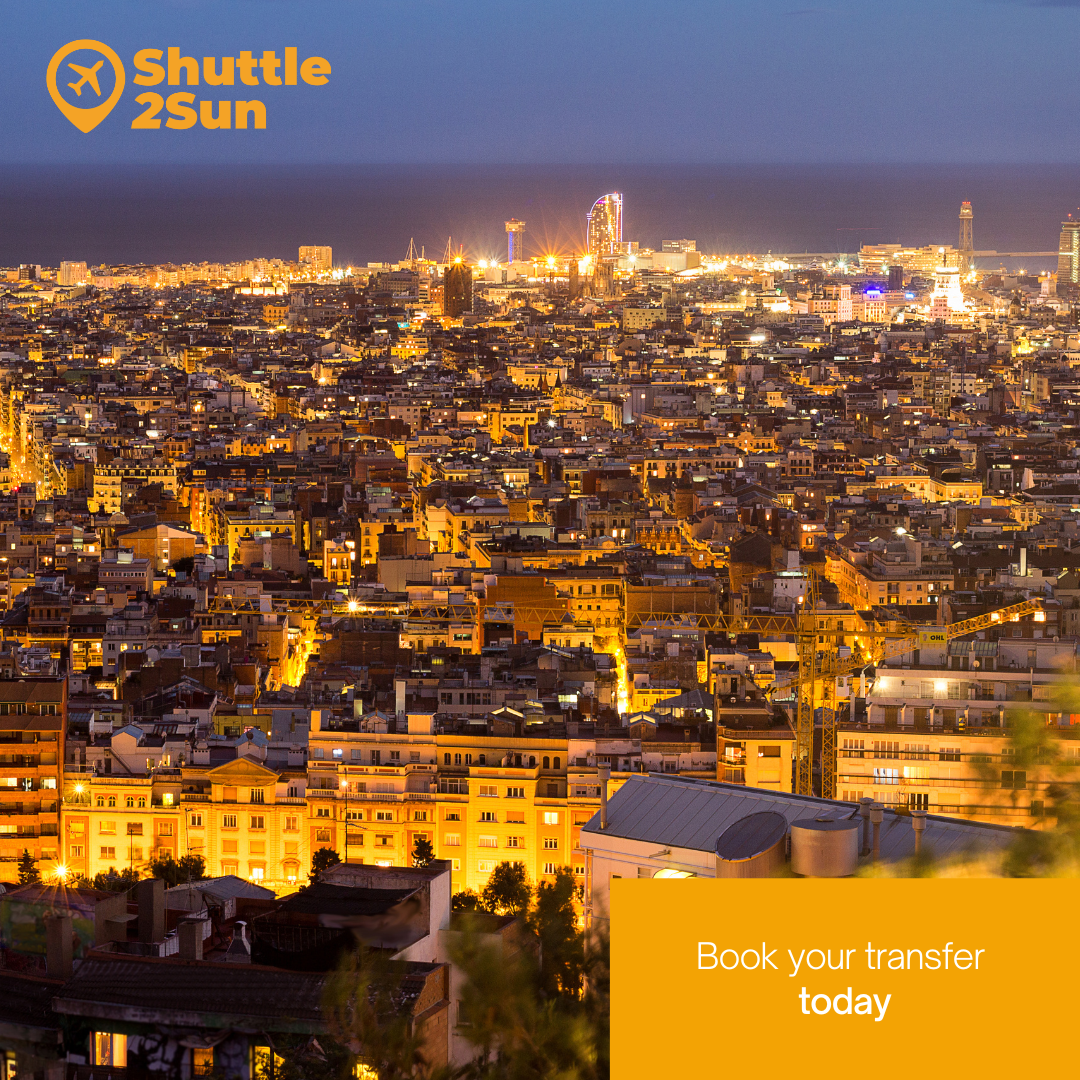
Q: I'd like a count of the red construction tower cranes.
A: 0